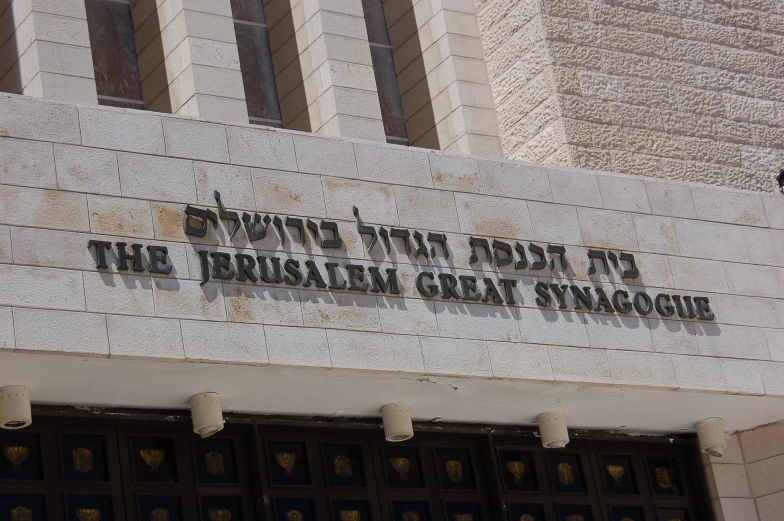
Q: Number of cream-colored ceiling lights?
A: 5